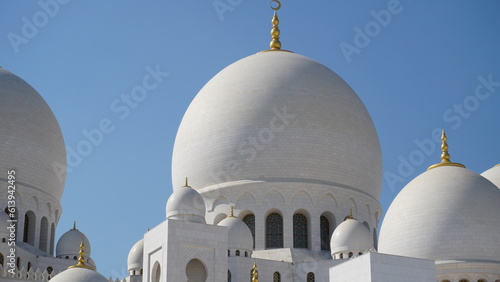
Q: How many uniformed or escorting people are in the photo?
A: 0